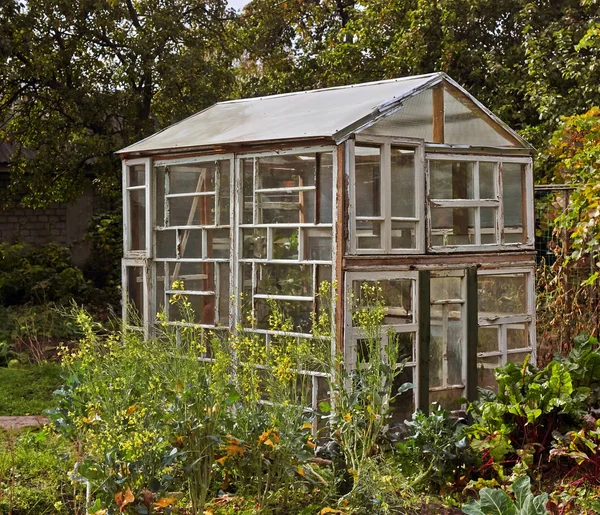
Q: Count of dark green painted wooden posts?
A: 2